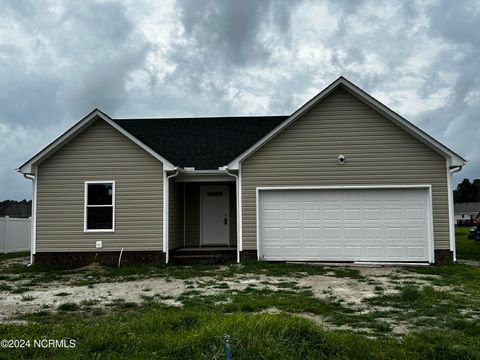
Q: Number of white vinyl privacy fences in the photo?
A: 1